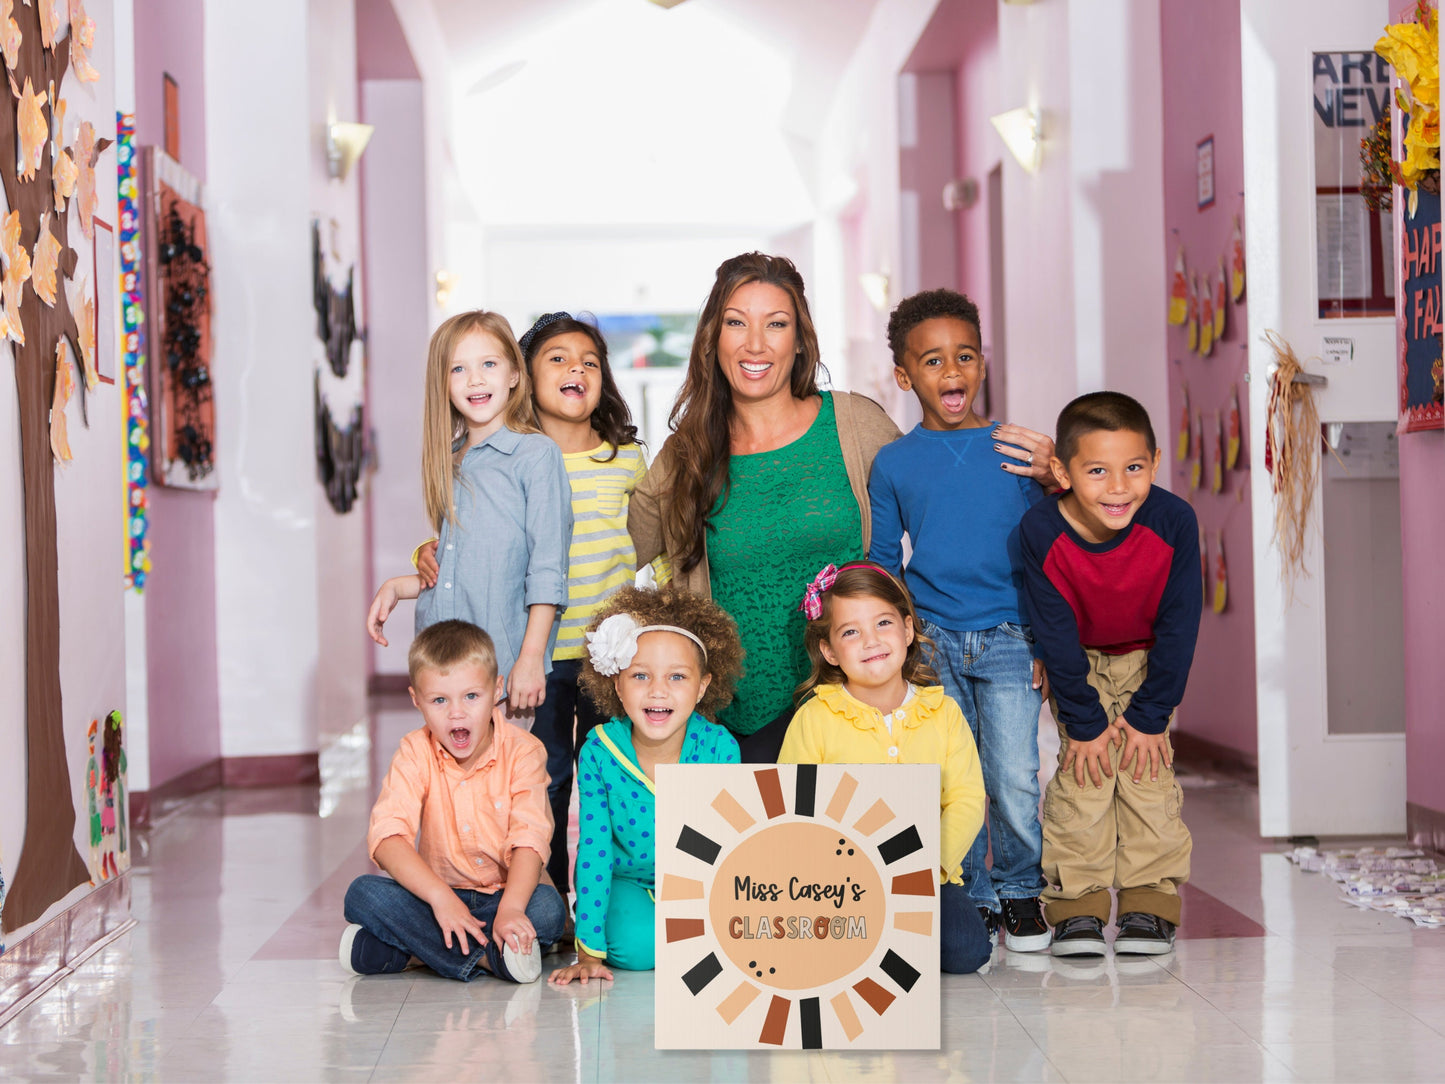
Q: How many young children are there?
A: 7